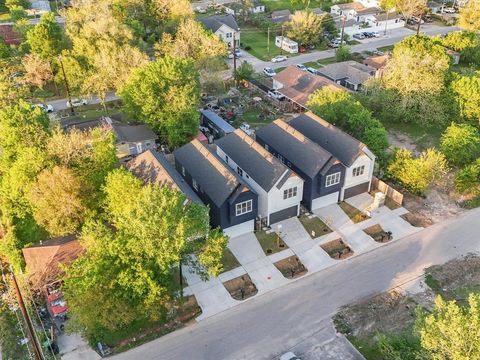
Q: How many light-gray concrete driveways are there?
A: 5